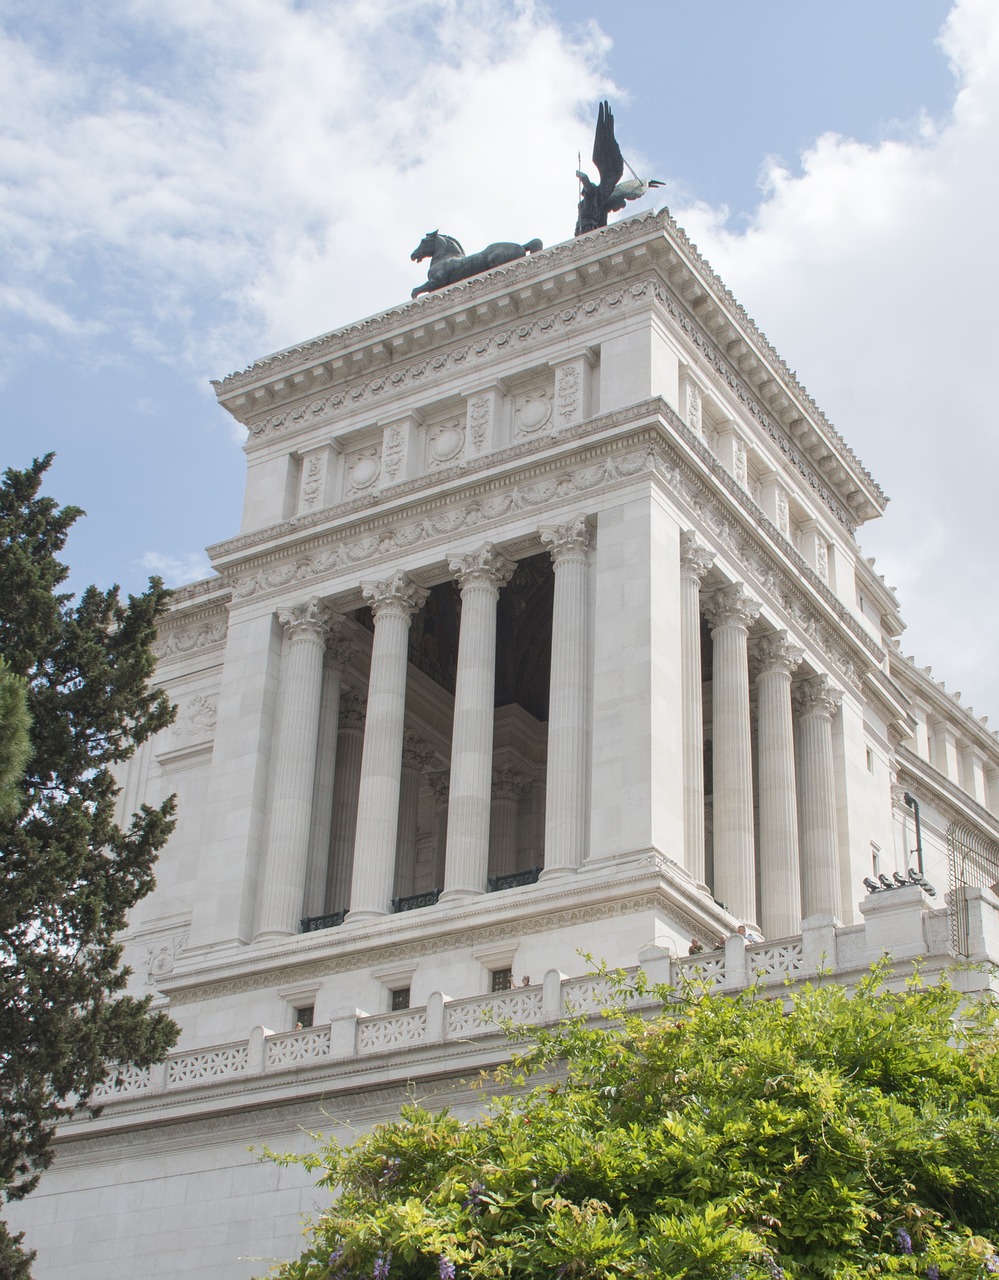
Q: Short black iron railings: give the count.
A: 3